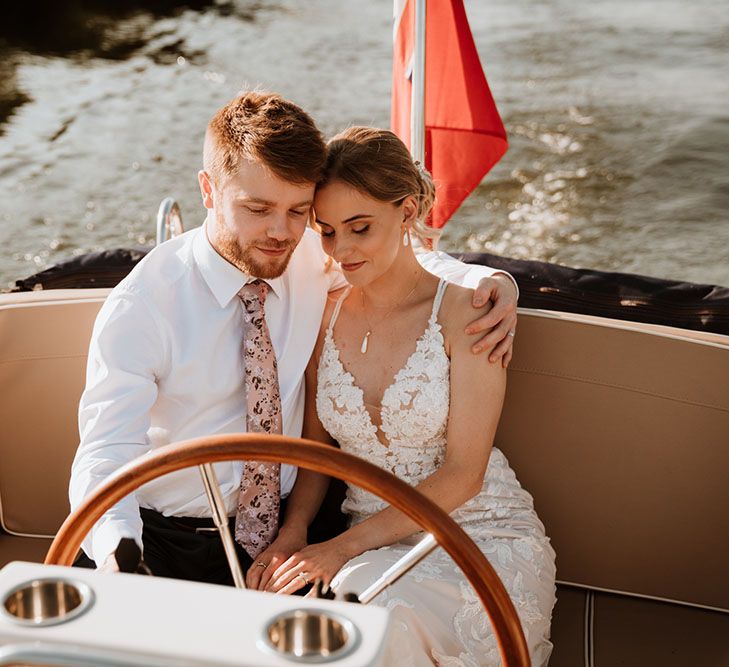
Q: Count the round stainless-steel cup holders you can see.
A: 2